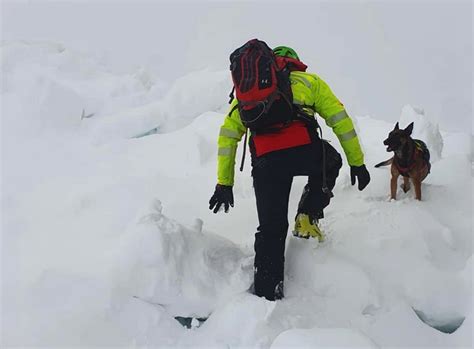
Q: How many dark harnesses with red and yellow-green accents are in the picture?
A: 1